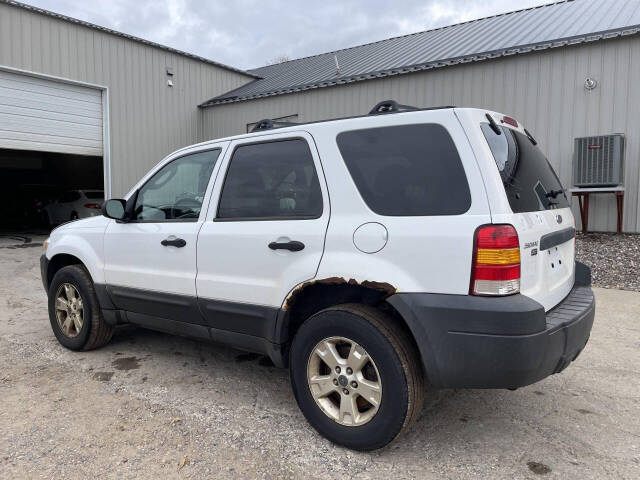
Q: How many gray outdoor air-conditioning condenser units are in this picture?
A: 1